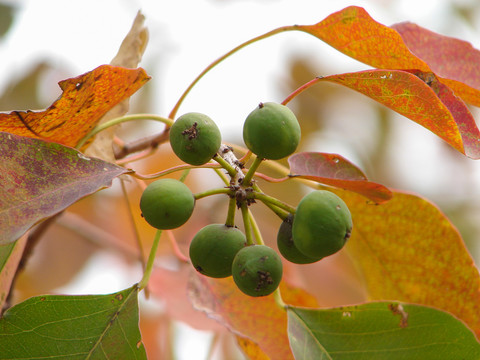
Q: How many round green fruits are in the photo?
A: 7